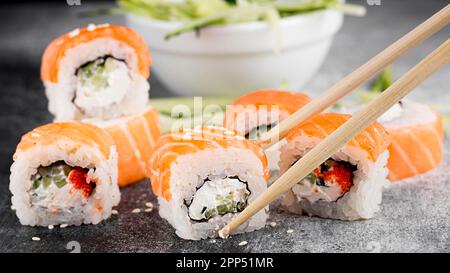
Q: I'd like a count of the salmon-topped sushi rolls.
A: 7